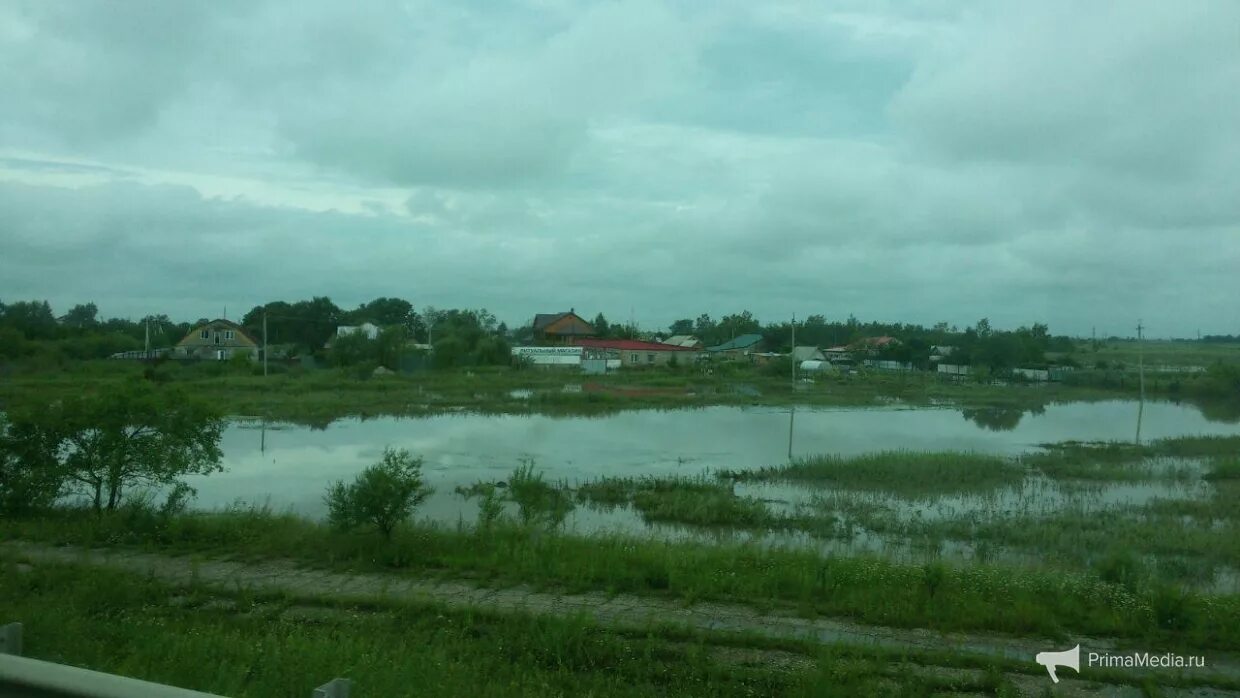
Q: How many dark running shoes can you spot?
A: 0